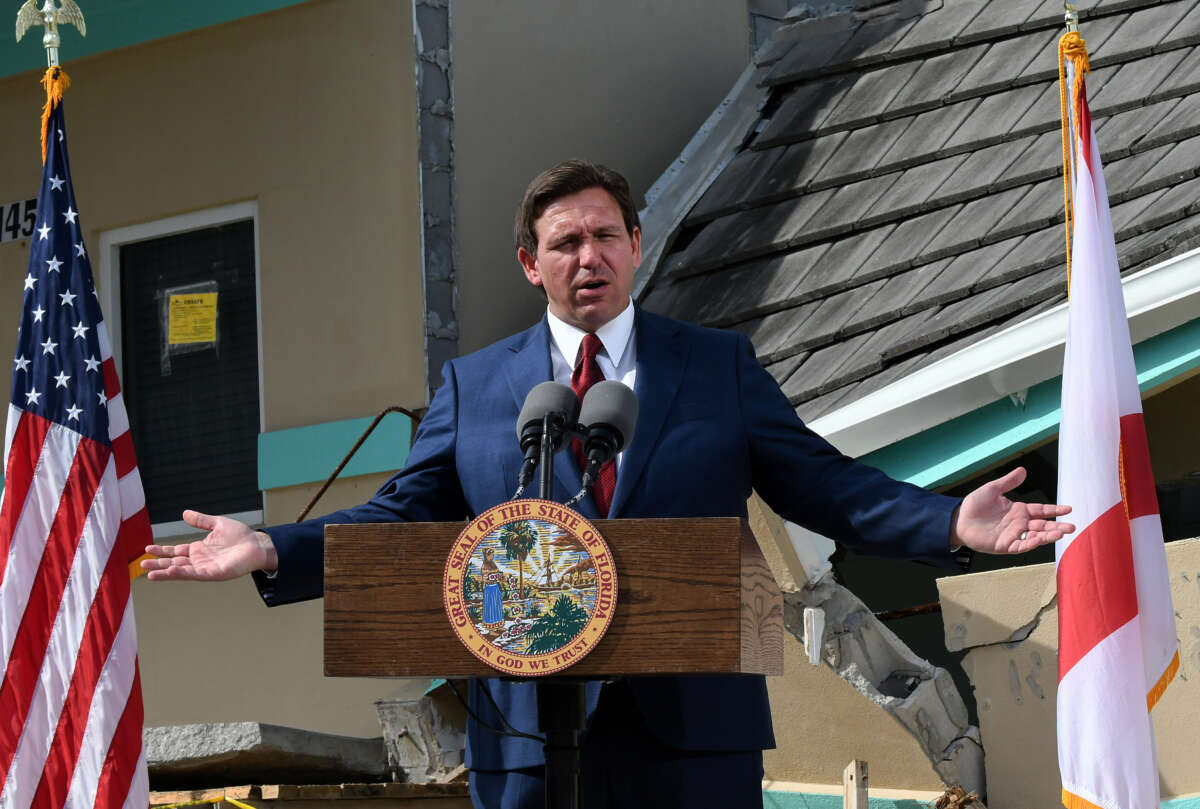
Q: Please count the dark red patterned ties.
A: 1